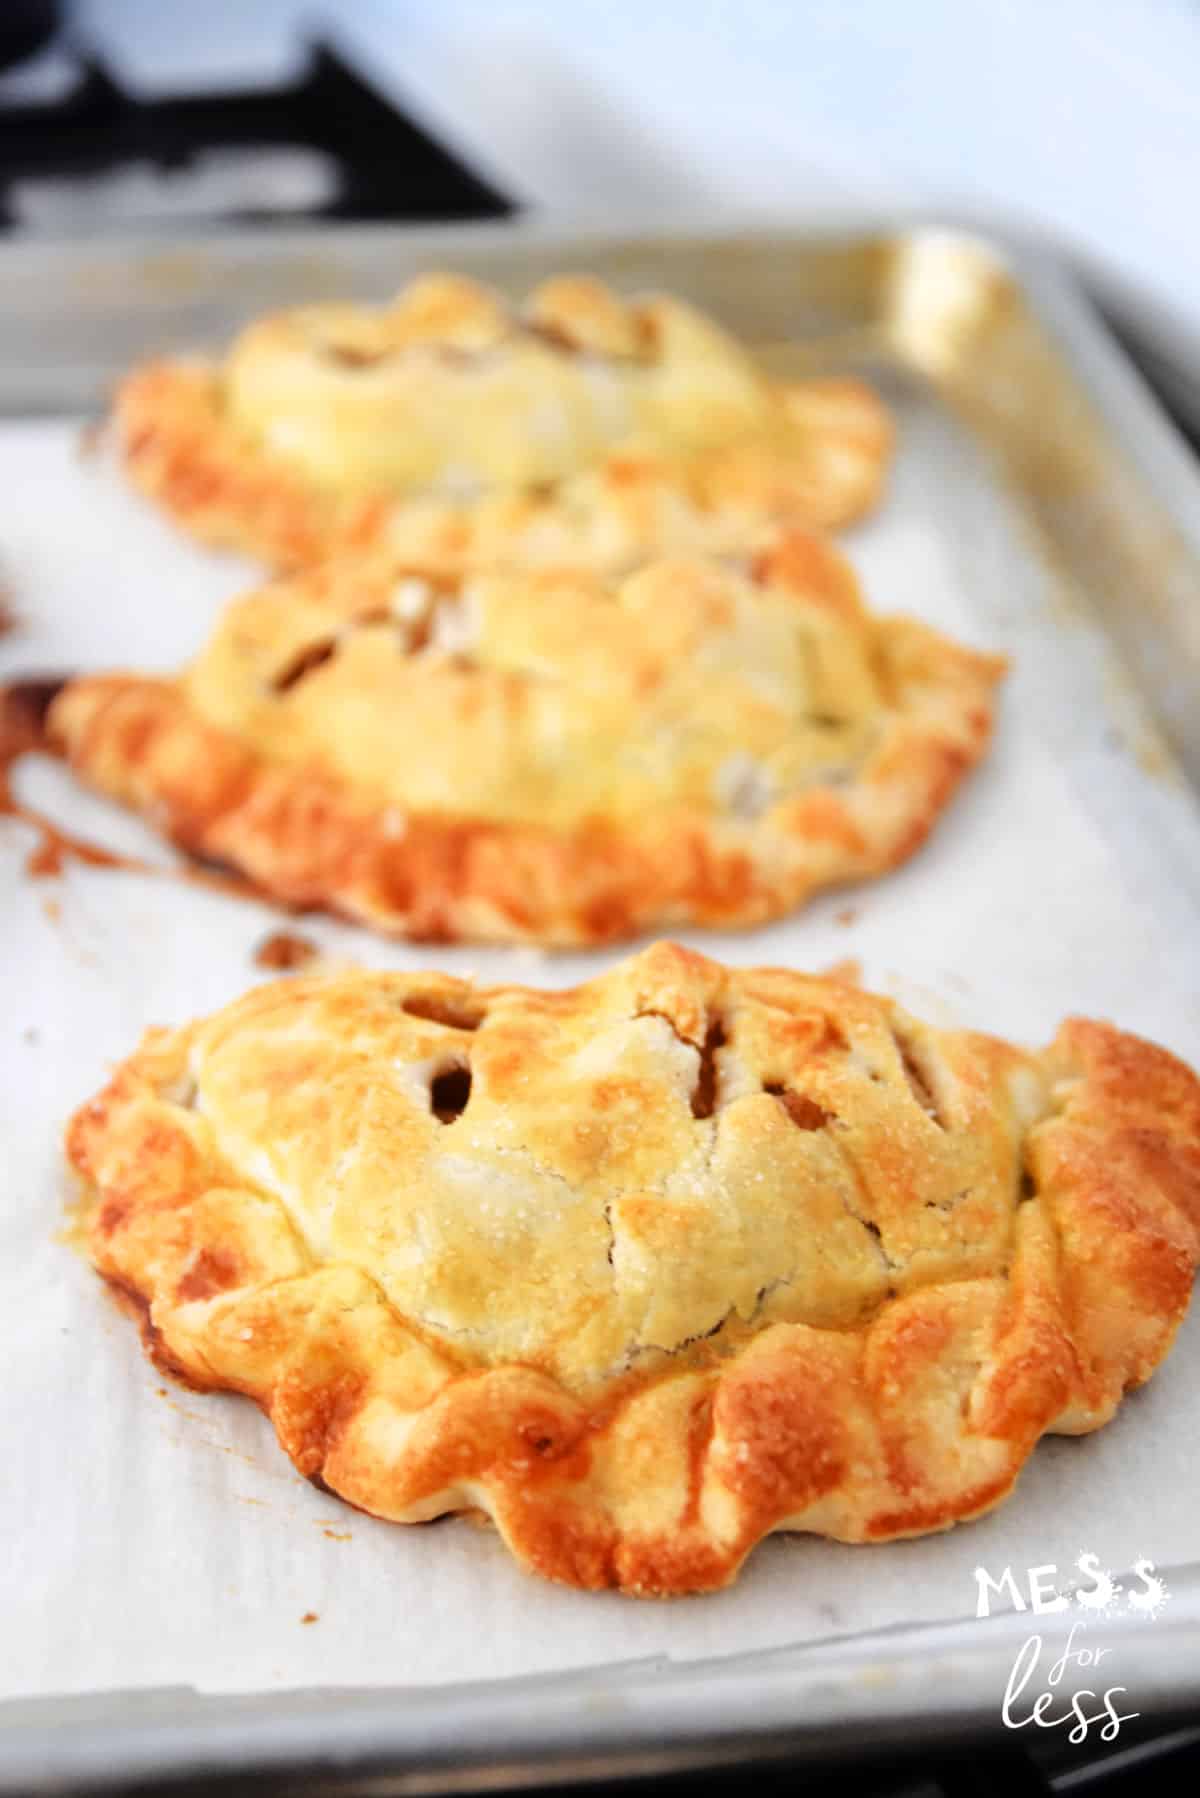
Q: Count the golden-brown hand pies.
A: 3